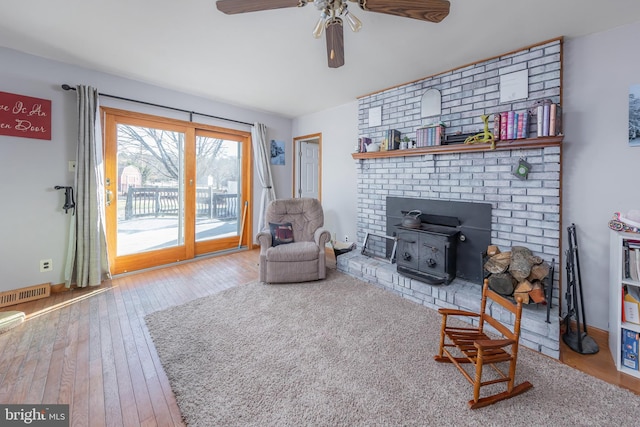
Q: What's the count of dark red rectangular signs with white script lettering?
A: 1